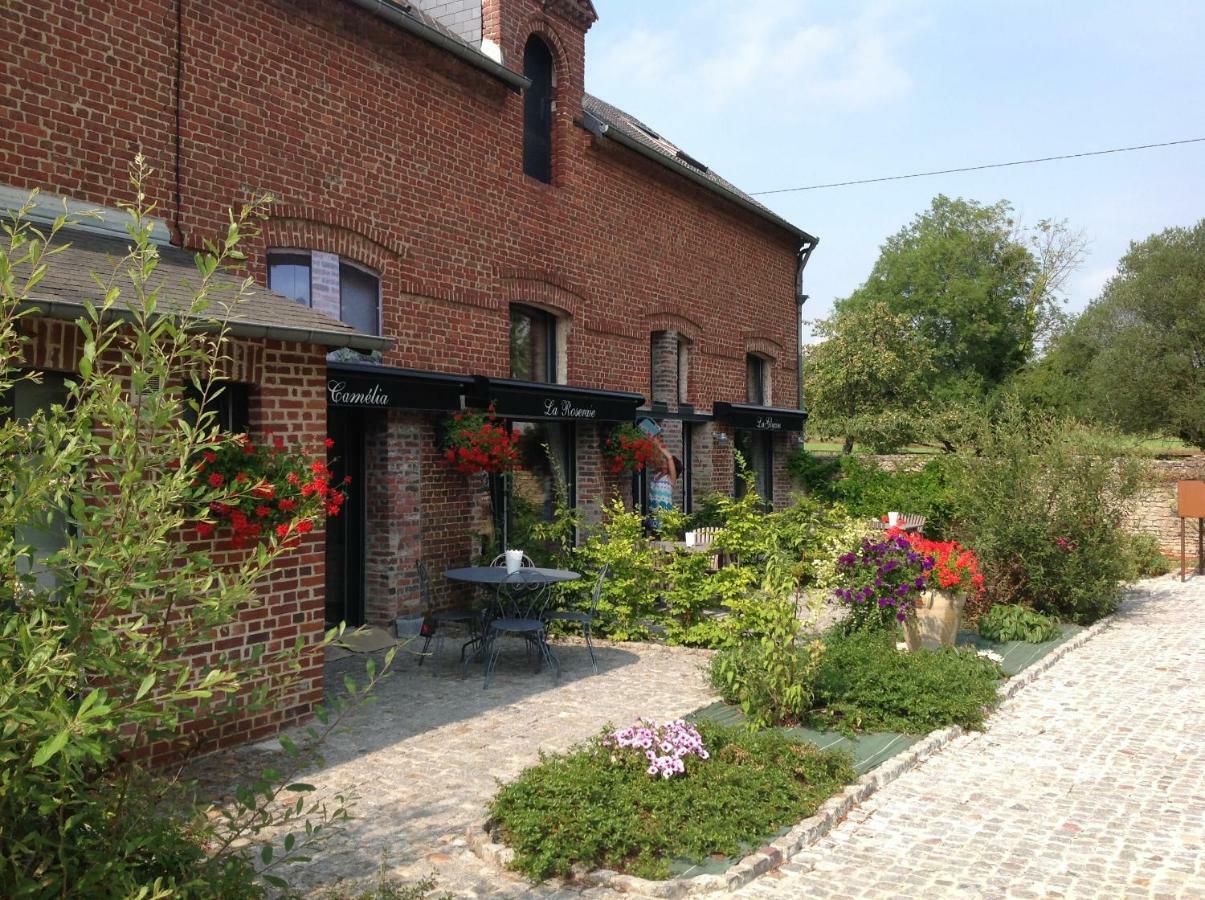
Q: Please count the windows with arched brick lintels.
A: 5